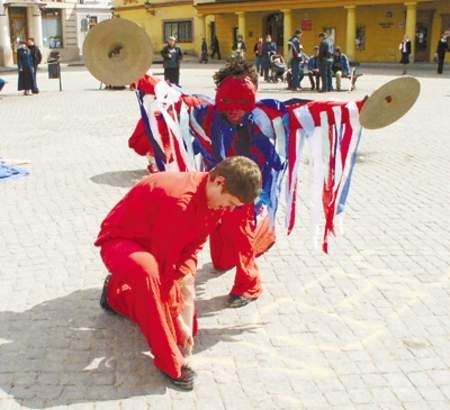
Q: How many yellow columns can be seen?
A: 5